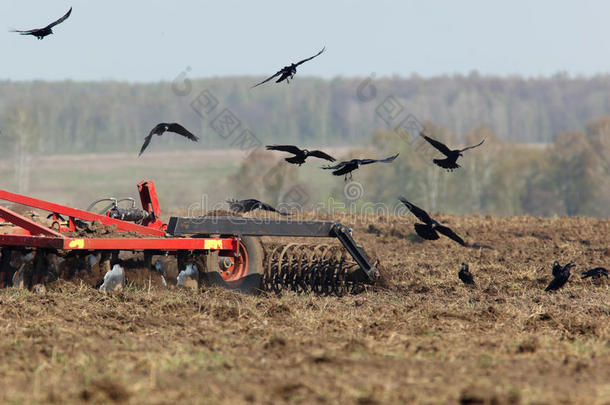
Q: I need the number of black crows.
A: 12